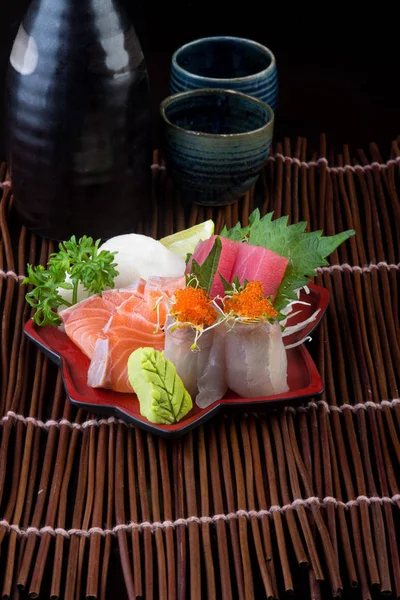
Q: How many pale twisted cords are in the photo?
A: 4